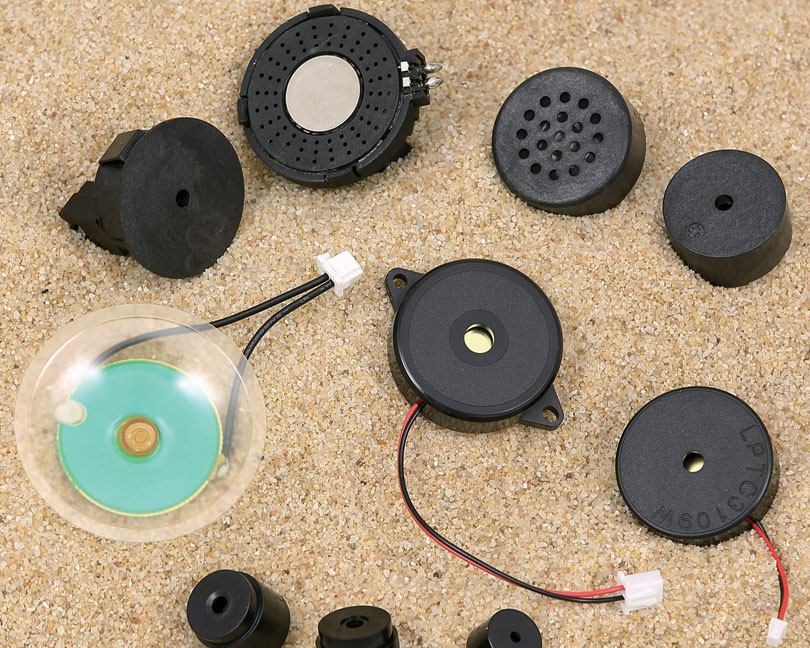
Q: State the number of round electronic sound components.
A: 10